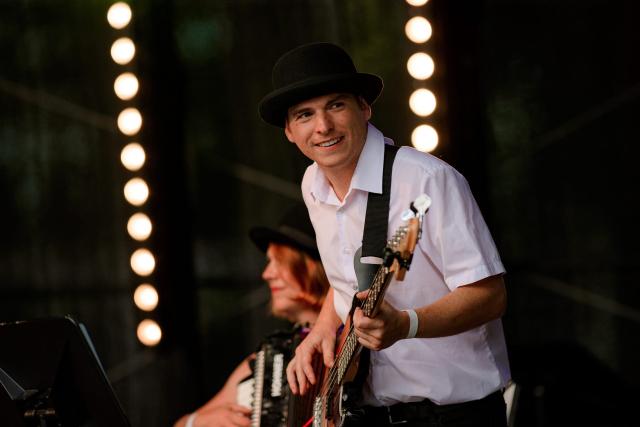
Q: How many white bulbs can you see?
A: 15